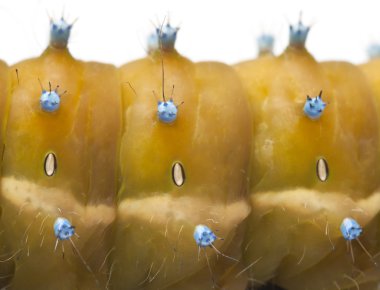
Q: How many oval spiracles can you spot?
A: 3